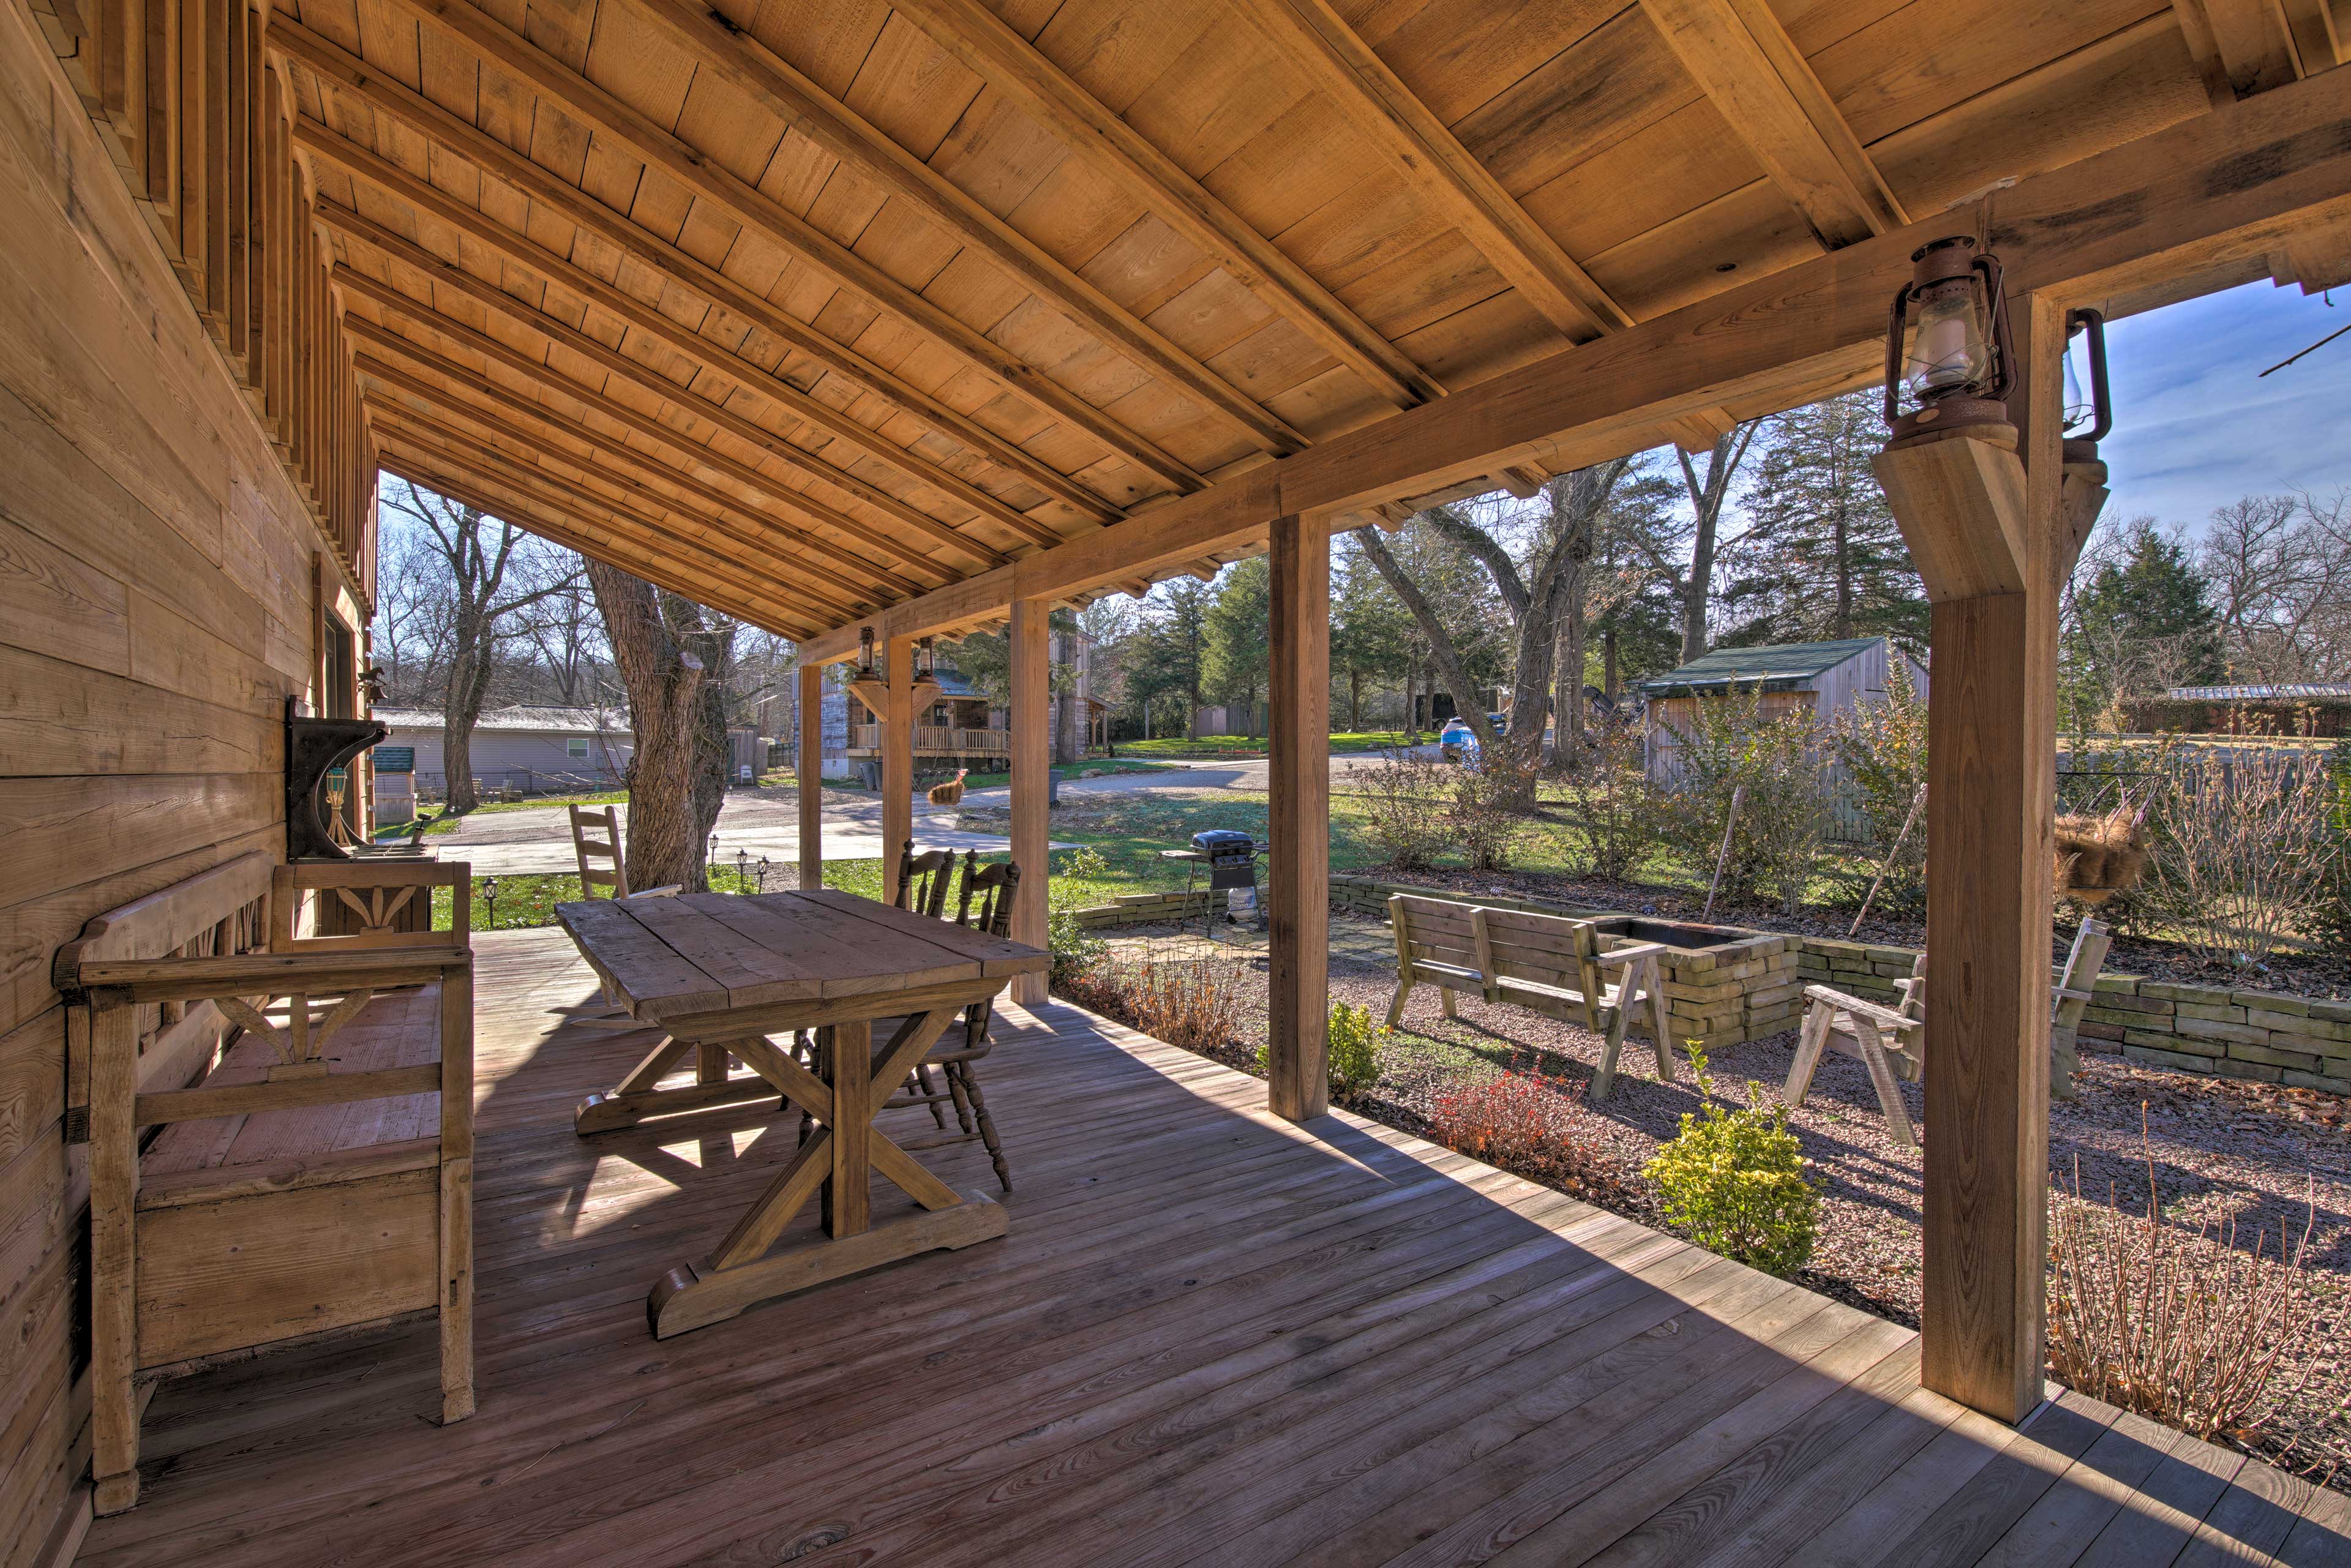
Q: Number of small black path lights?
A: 4